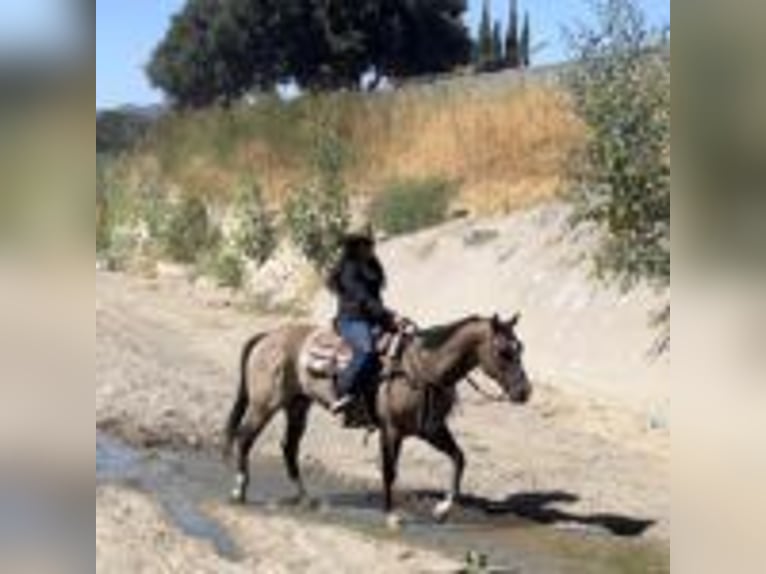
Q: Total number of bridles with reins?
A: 1